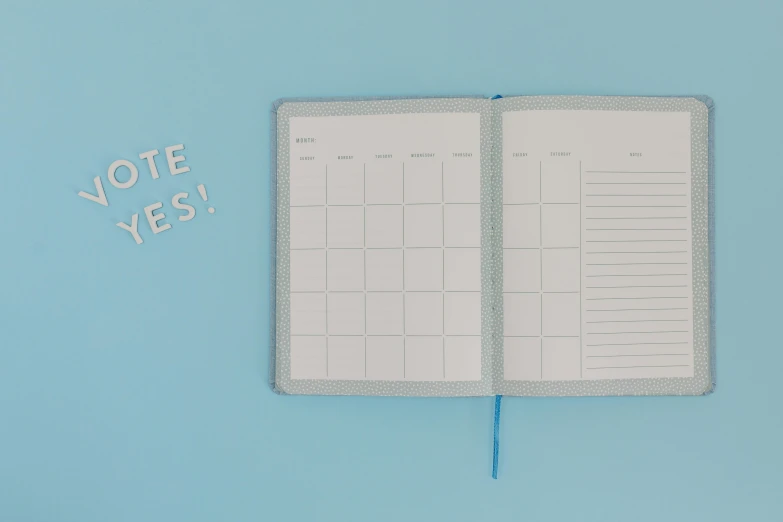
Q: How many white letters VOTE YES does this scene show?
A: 7